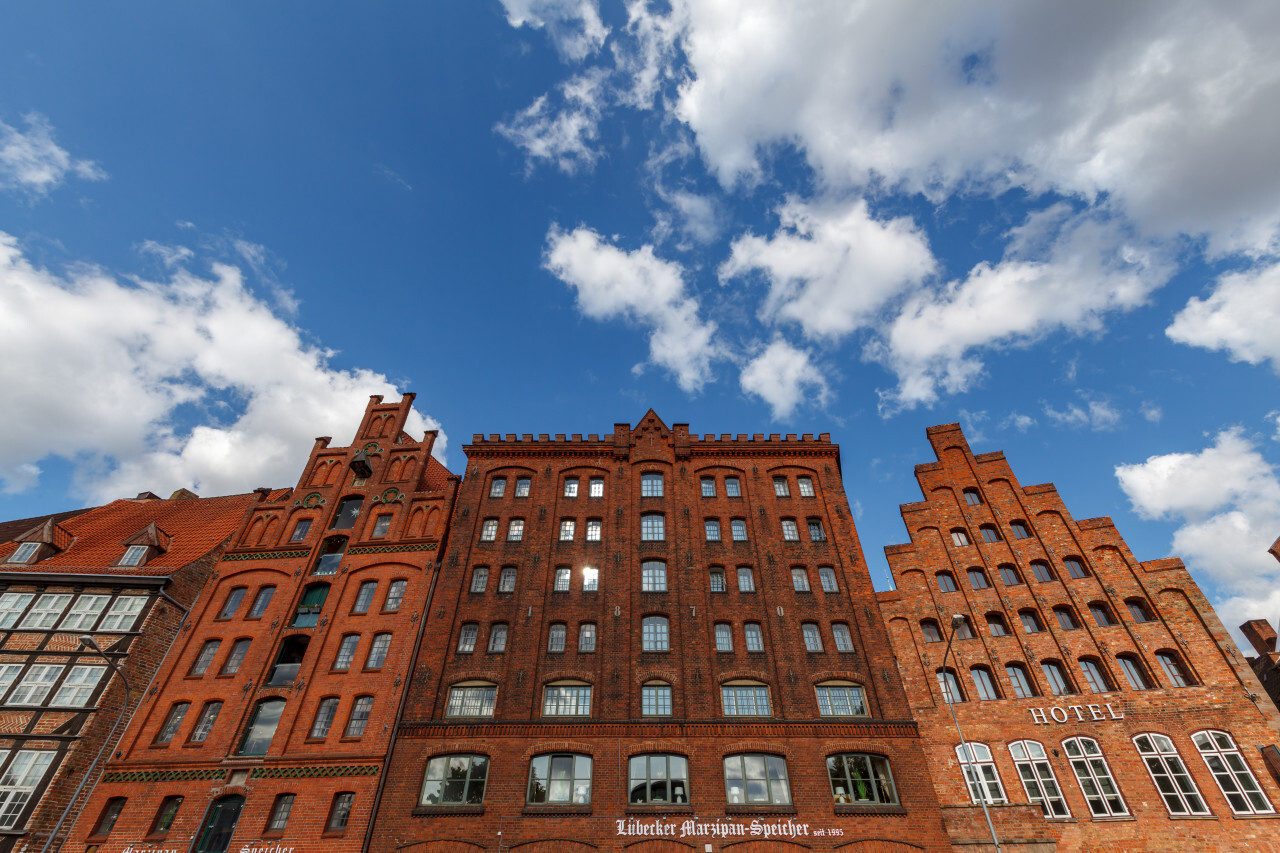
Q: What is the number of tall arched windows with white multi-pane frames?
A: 5